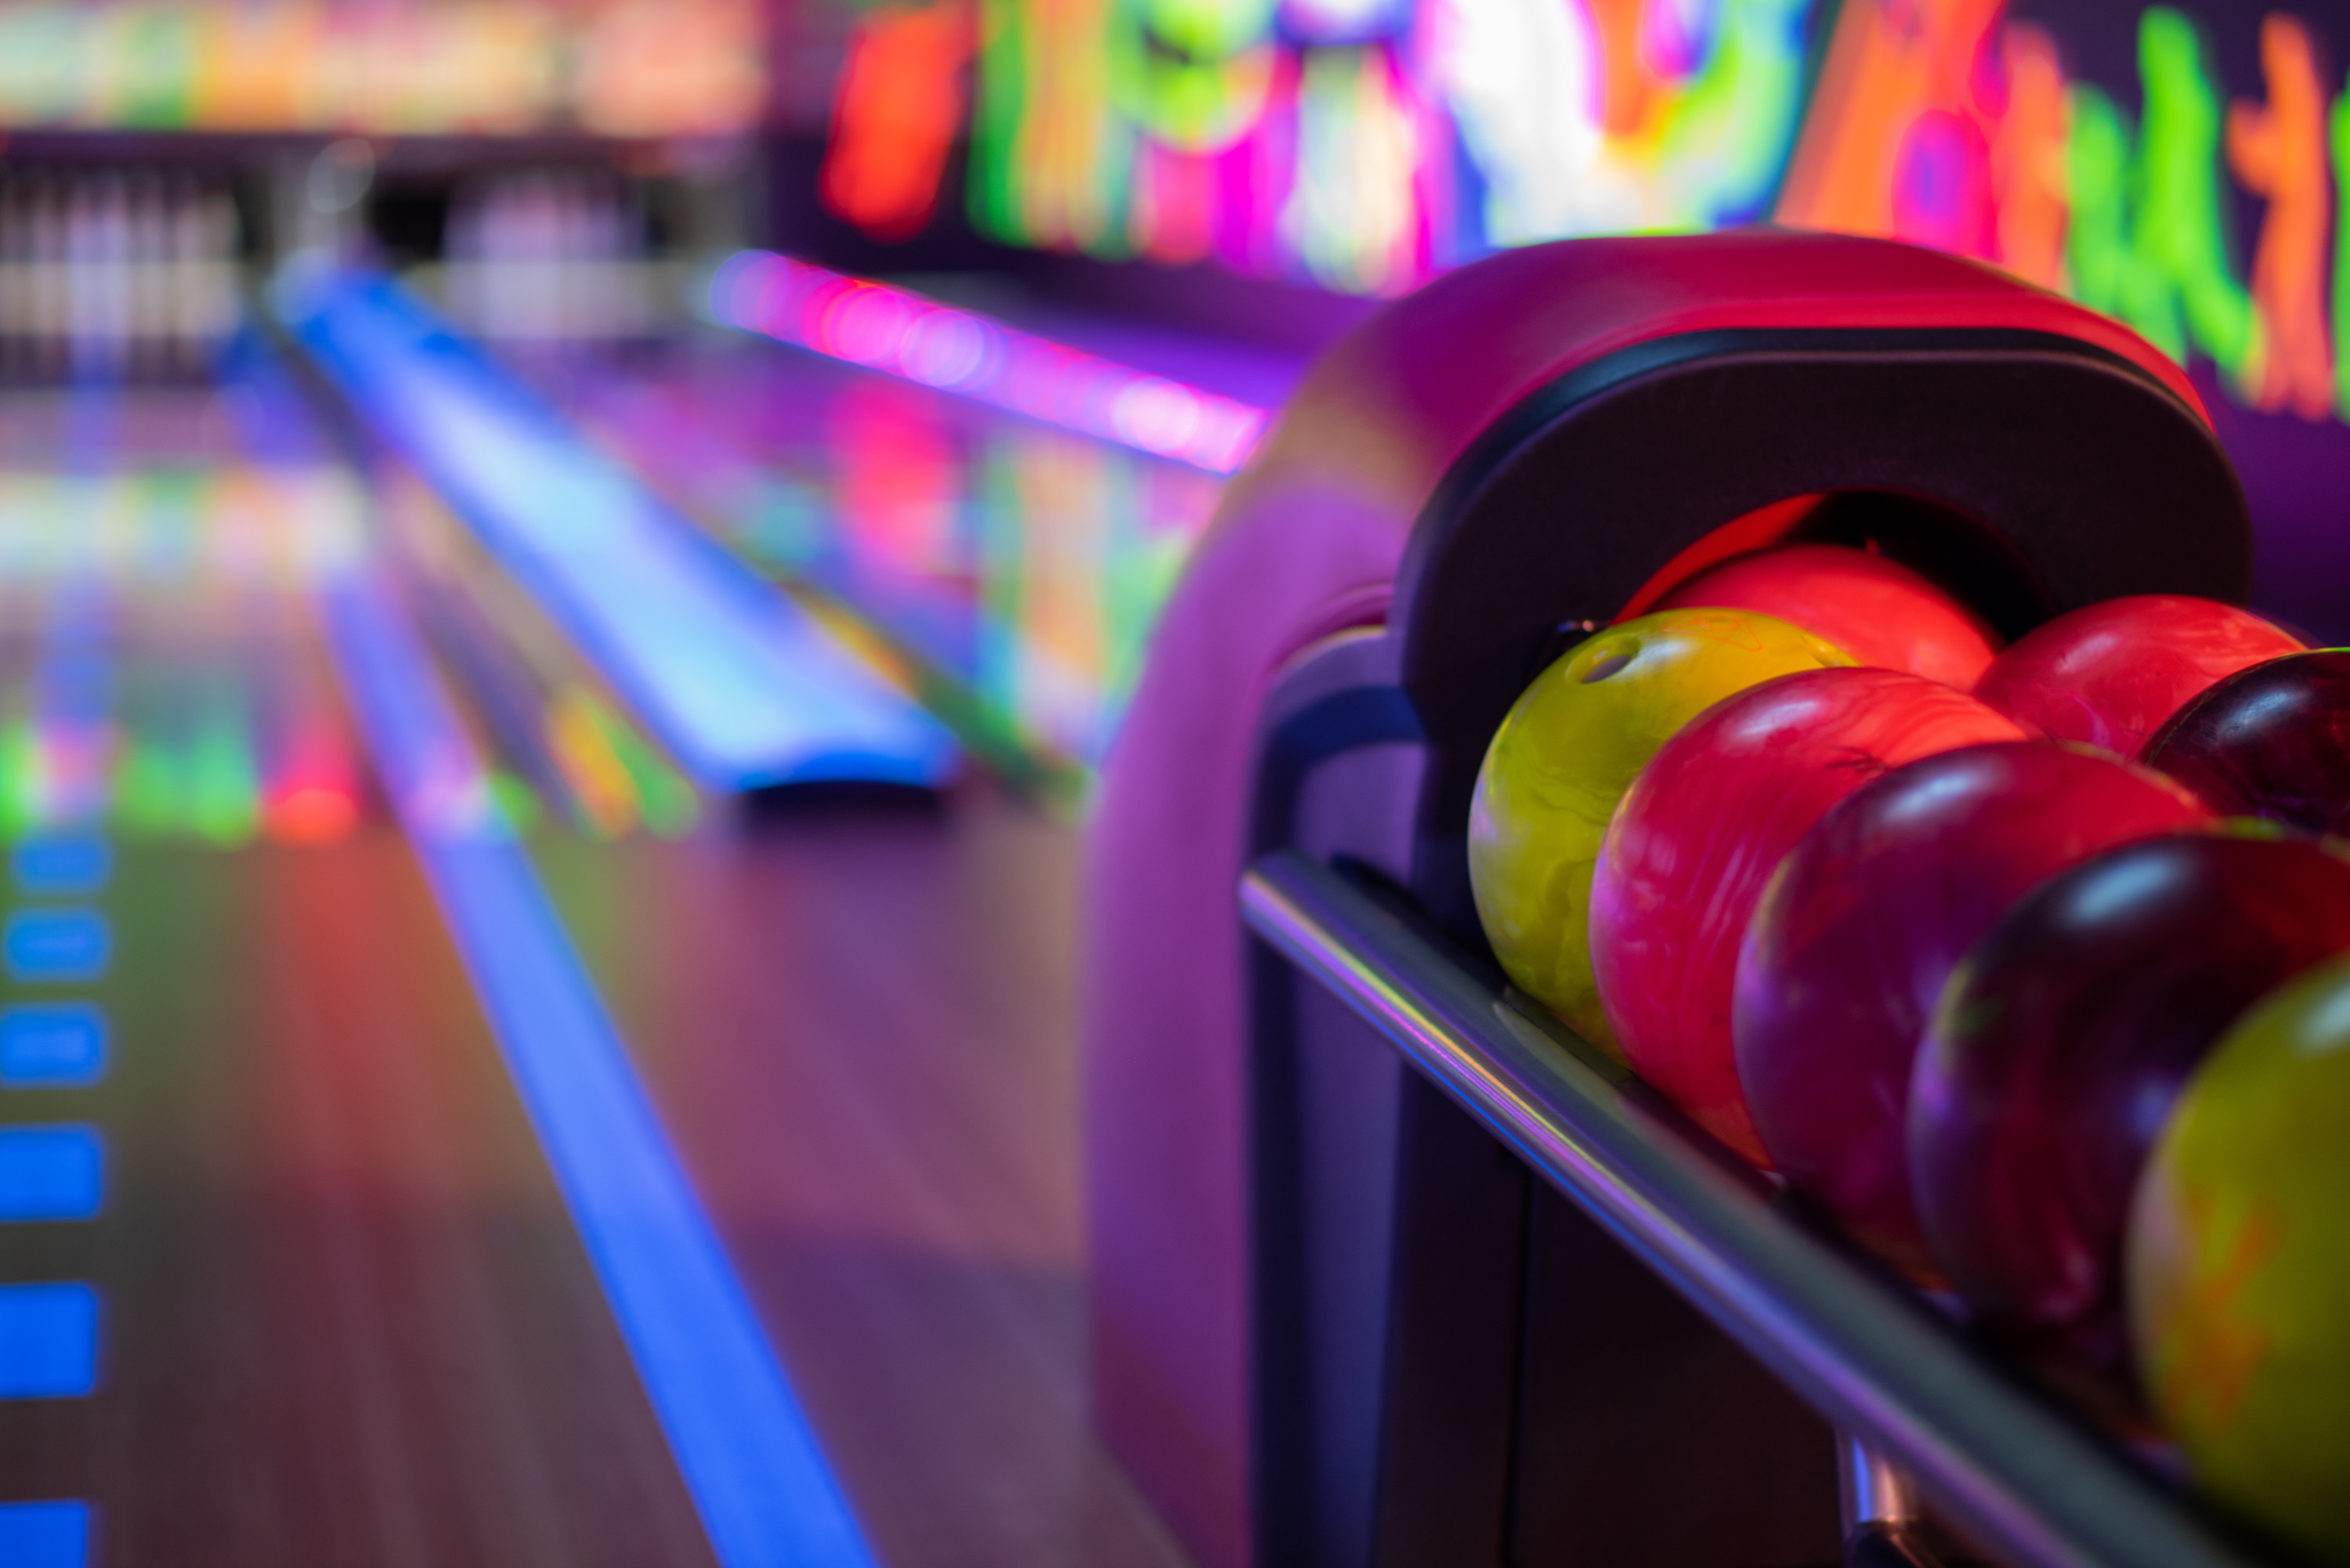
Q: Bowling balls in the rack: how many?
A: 8